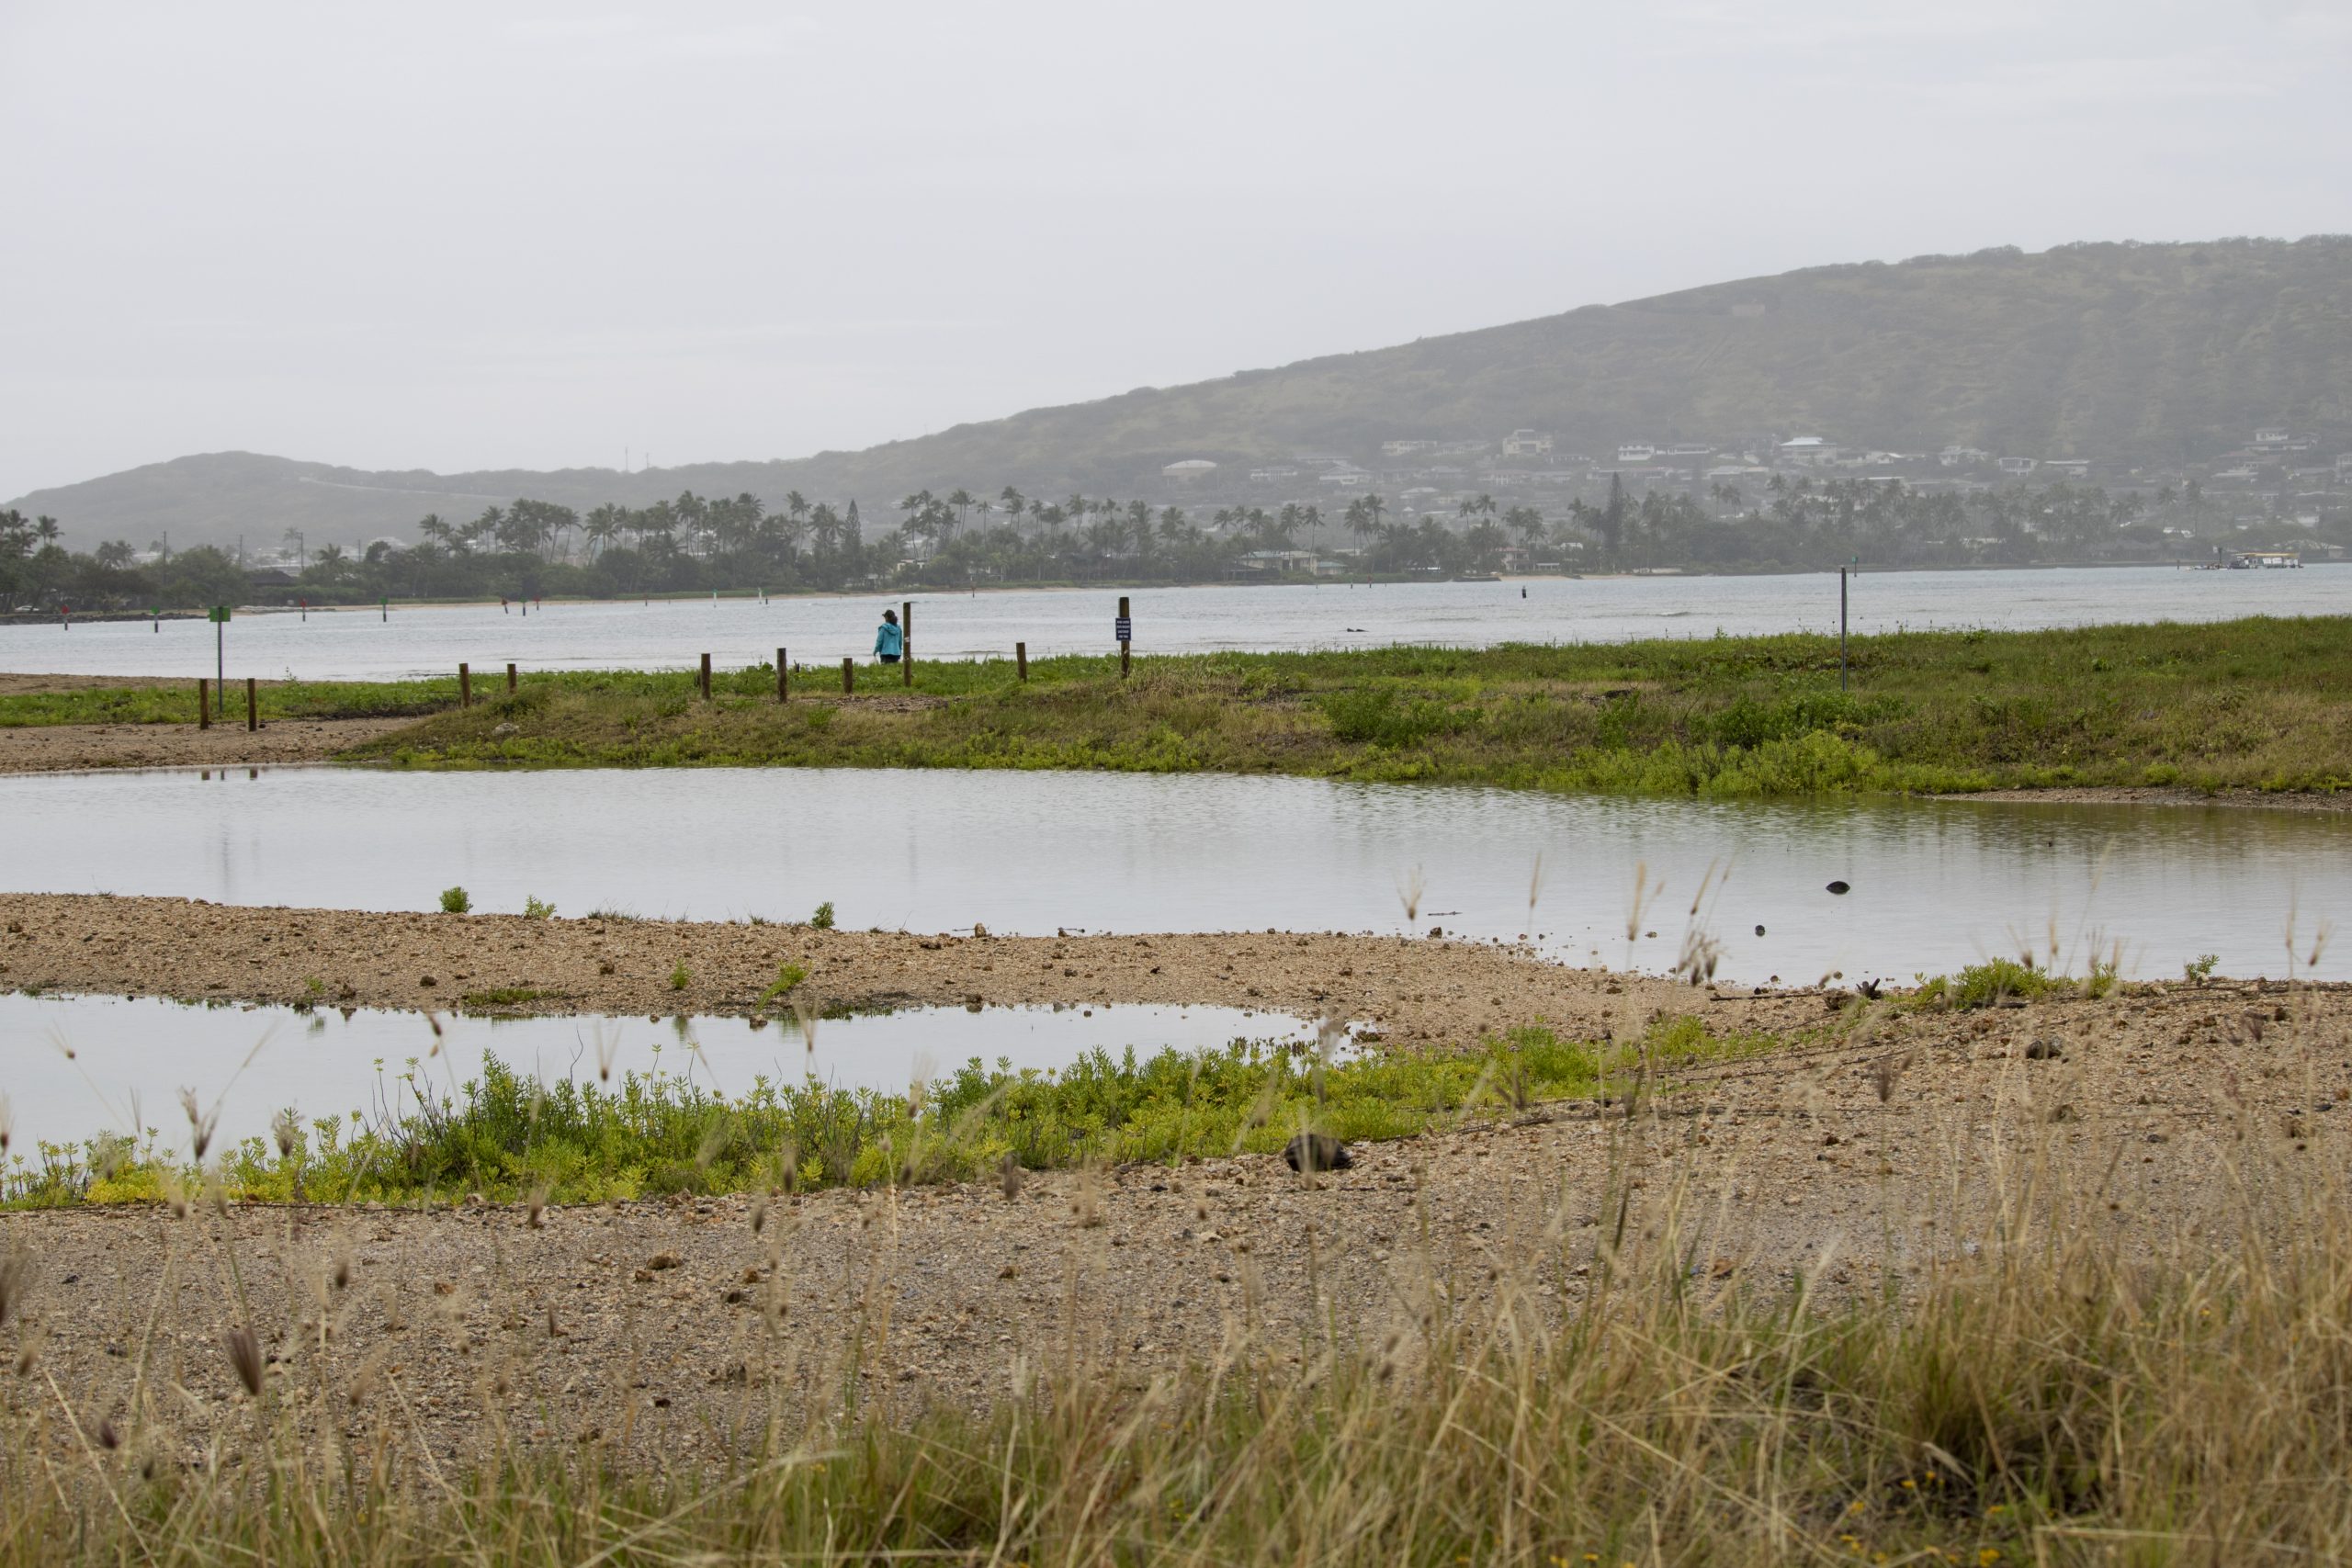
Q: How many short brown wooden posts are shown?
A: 8